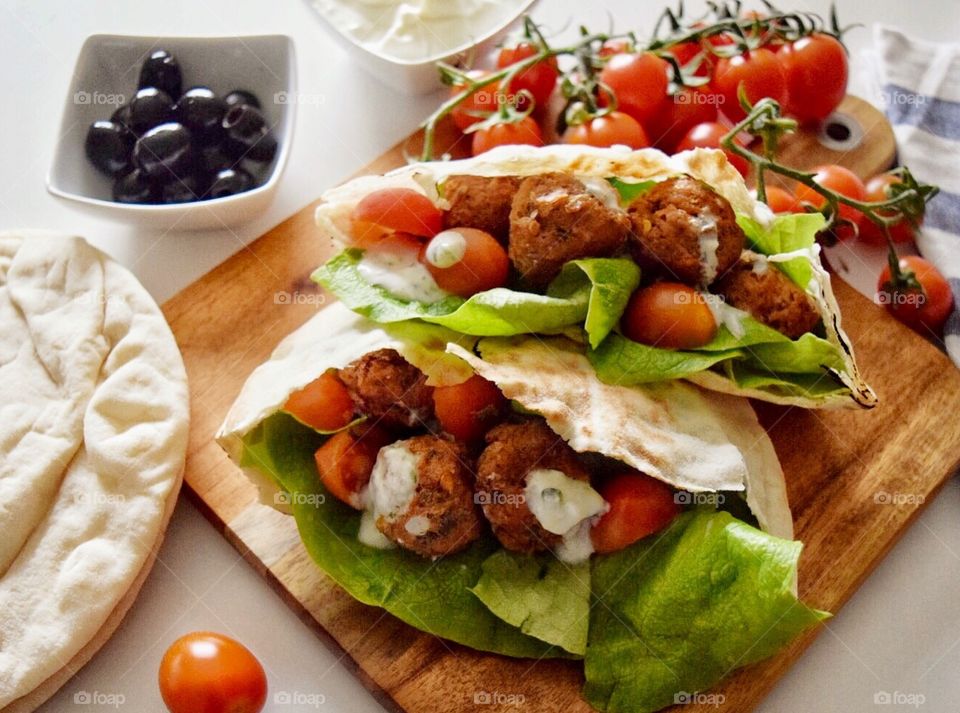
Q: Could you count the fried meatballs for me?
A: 7